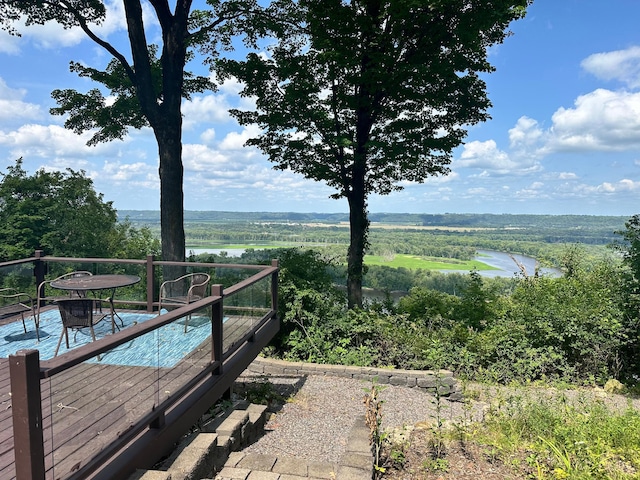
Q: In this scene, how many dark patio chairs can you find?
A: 4